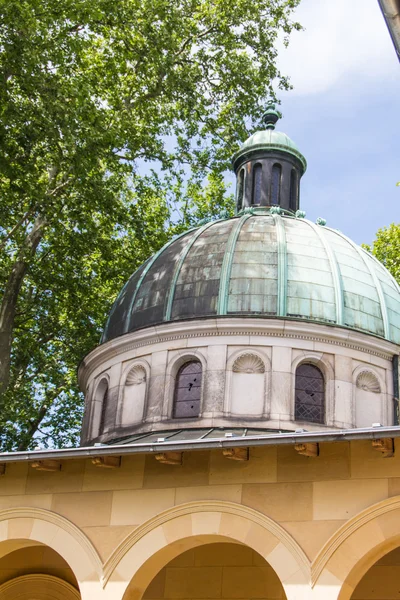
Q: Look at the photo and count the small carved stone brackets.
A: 6